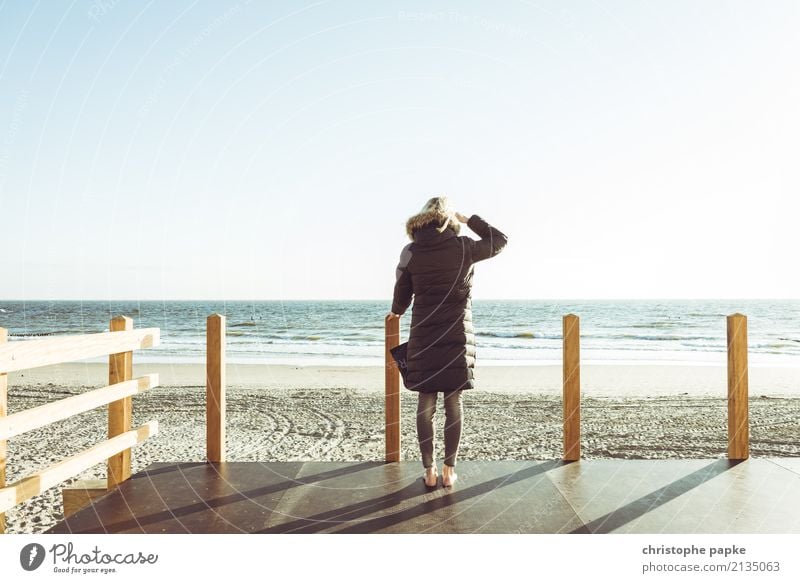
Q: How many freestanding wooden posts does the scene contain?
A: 4